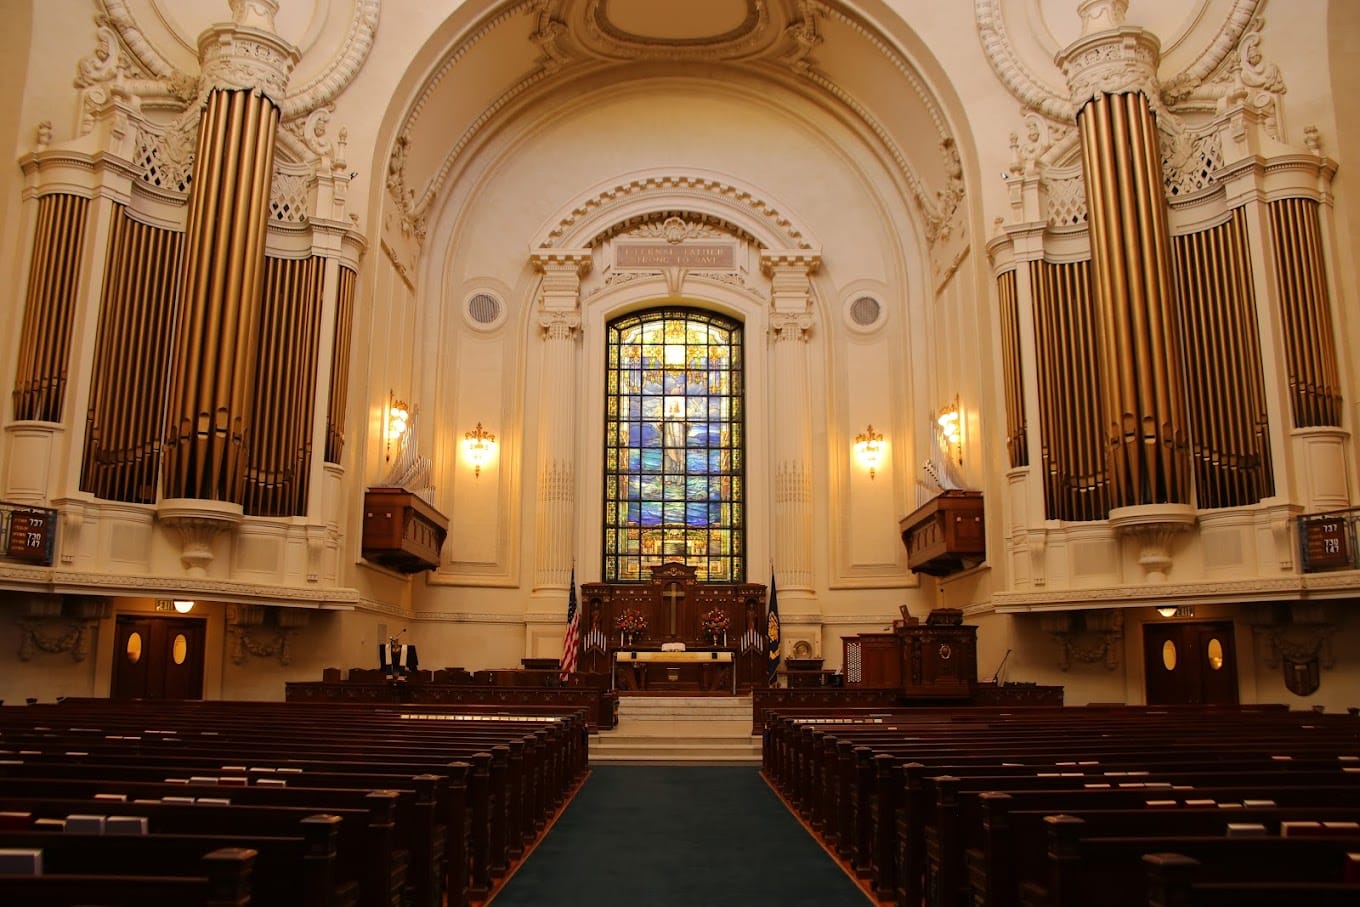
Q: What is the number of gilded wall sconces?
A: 4